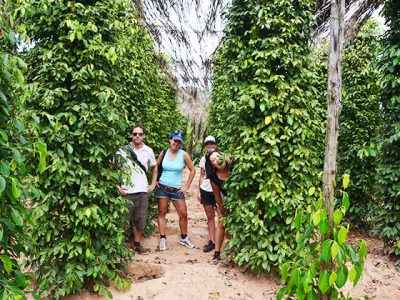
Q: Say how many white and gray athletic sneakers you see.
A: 2